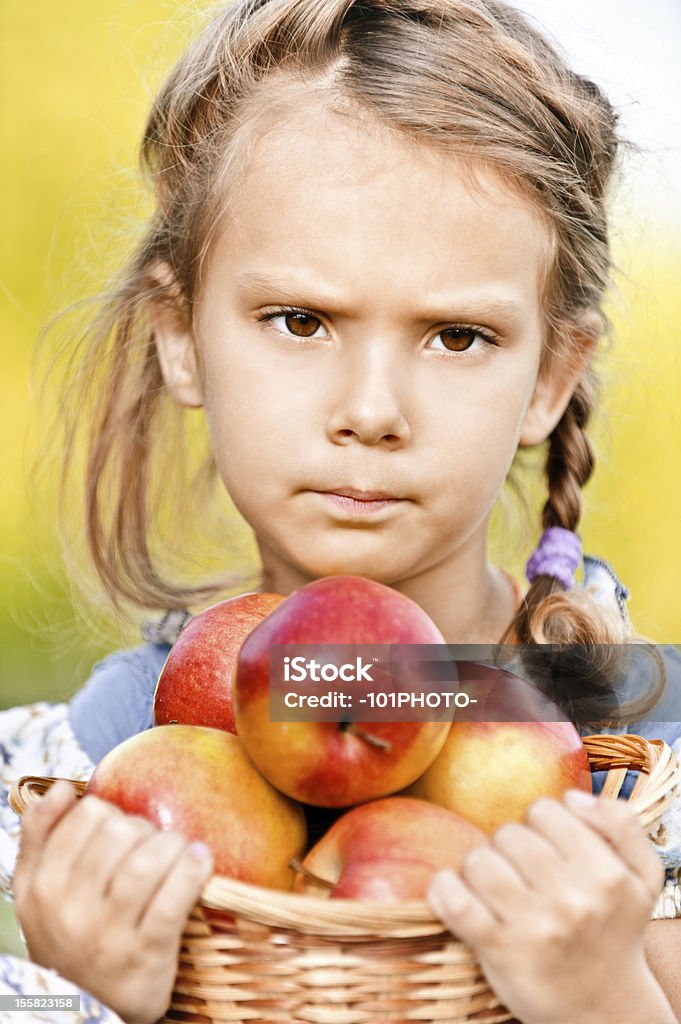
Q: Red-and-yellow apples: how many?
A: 5